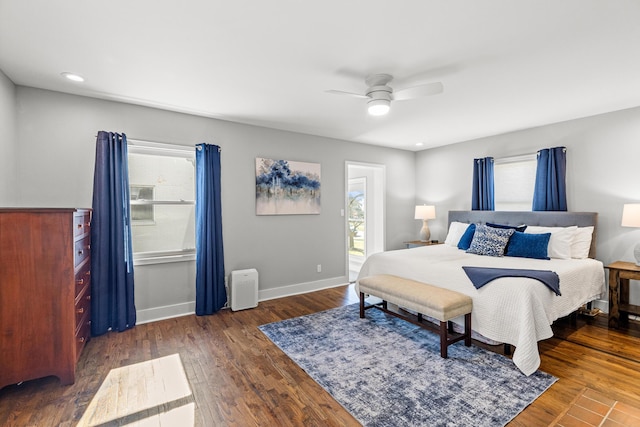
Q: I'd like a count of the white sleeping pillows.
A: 3